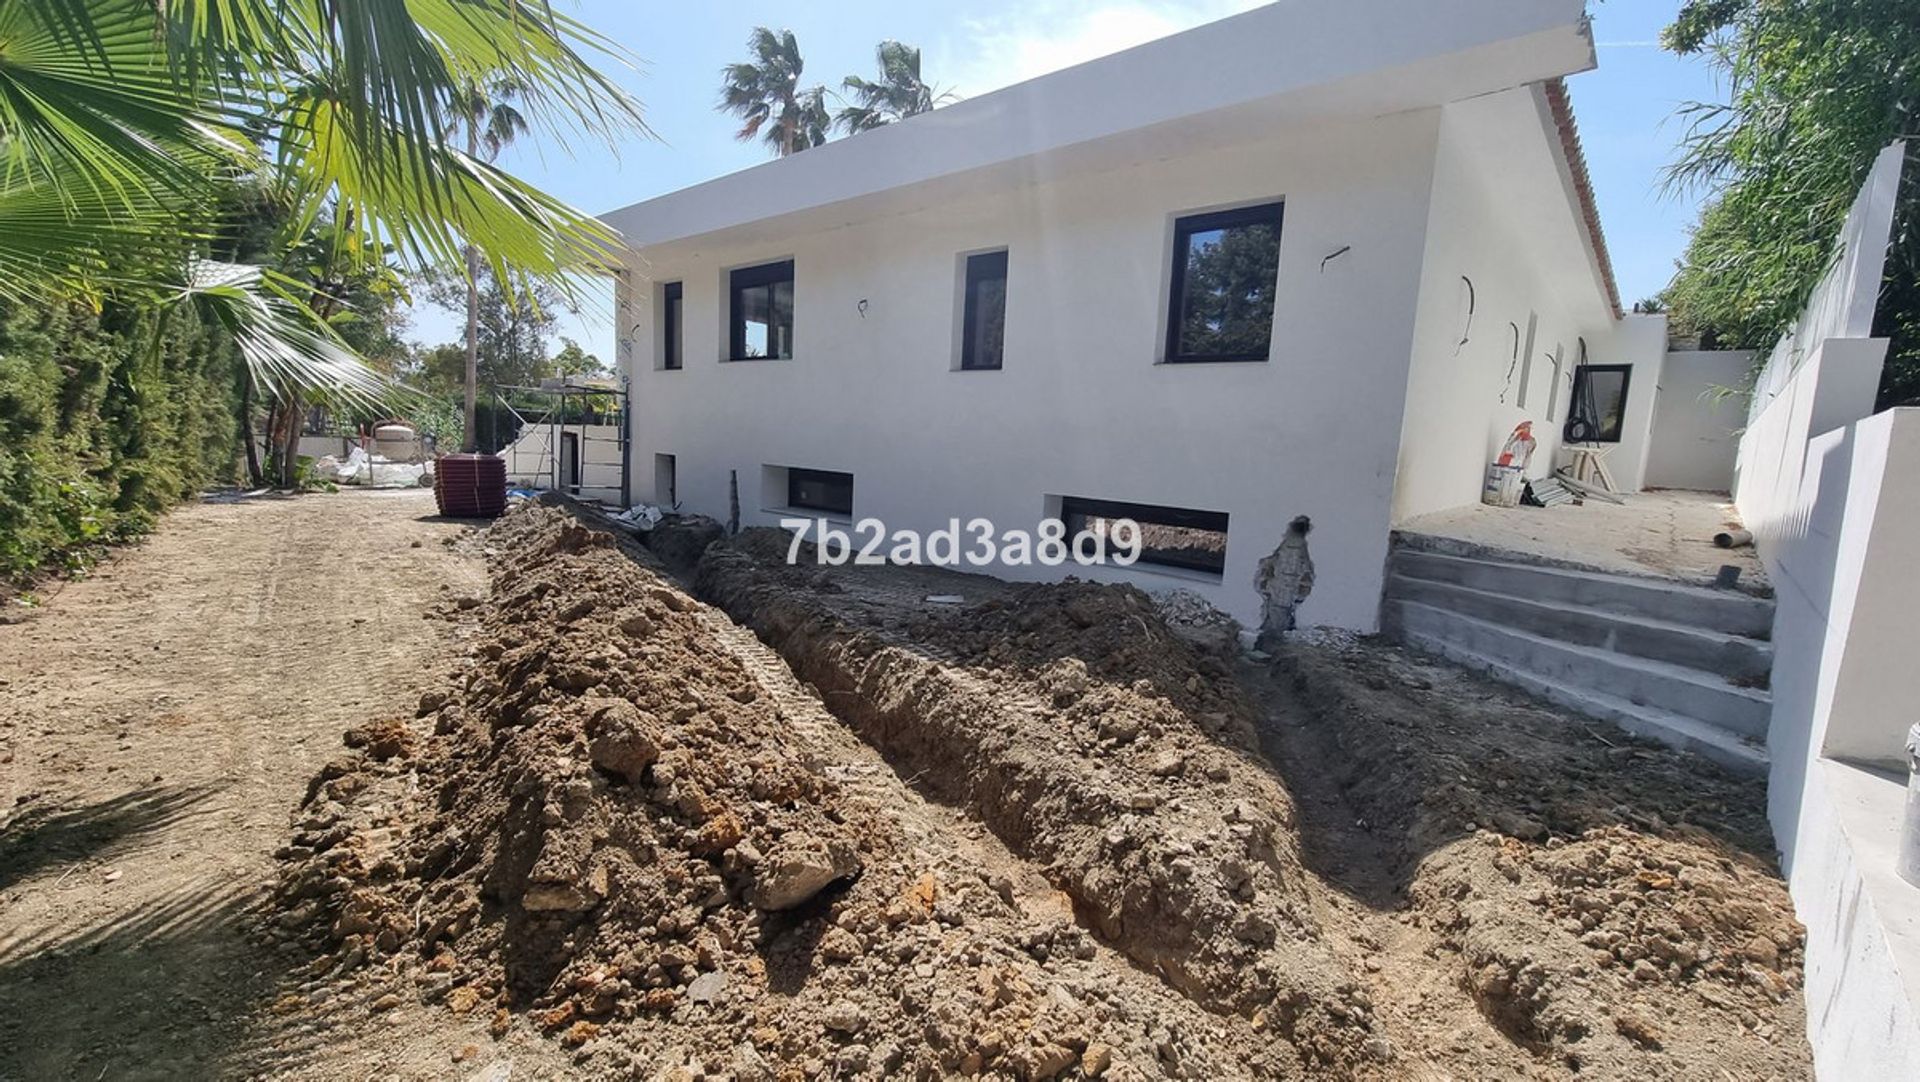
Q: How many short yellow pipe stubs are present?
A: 0